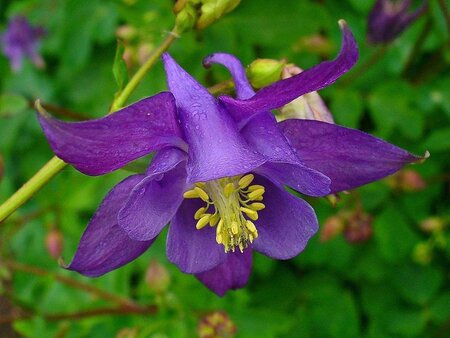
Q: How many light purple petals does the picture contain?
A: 5